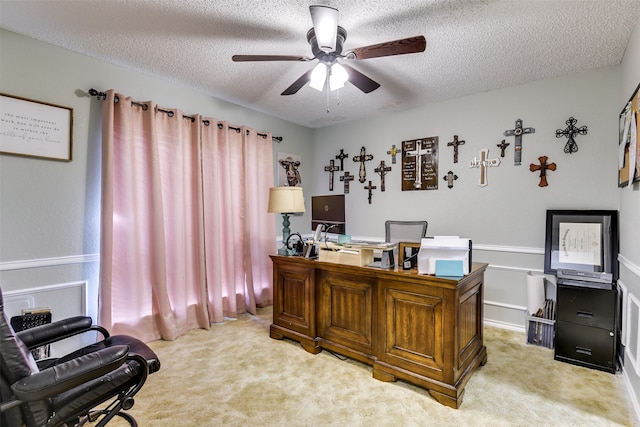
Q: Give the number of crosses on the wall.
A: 15